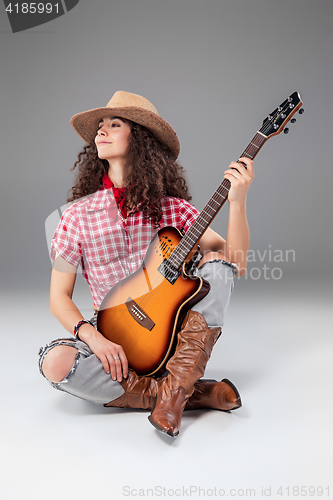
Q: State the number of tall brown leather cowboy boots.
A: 2